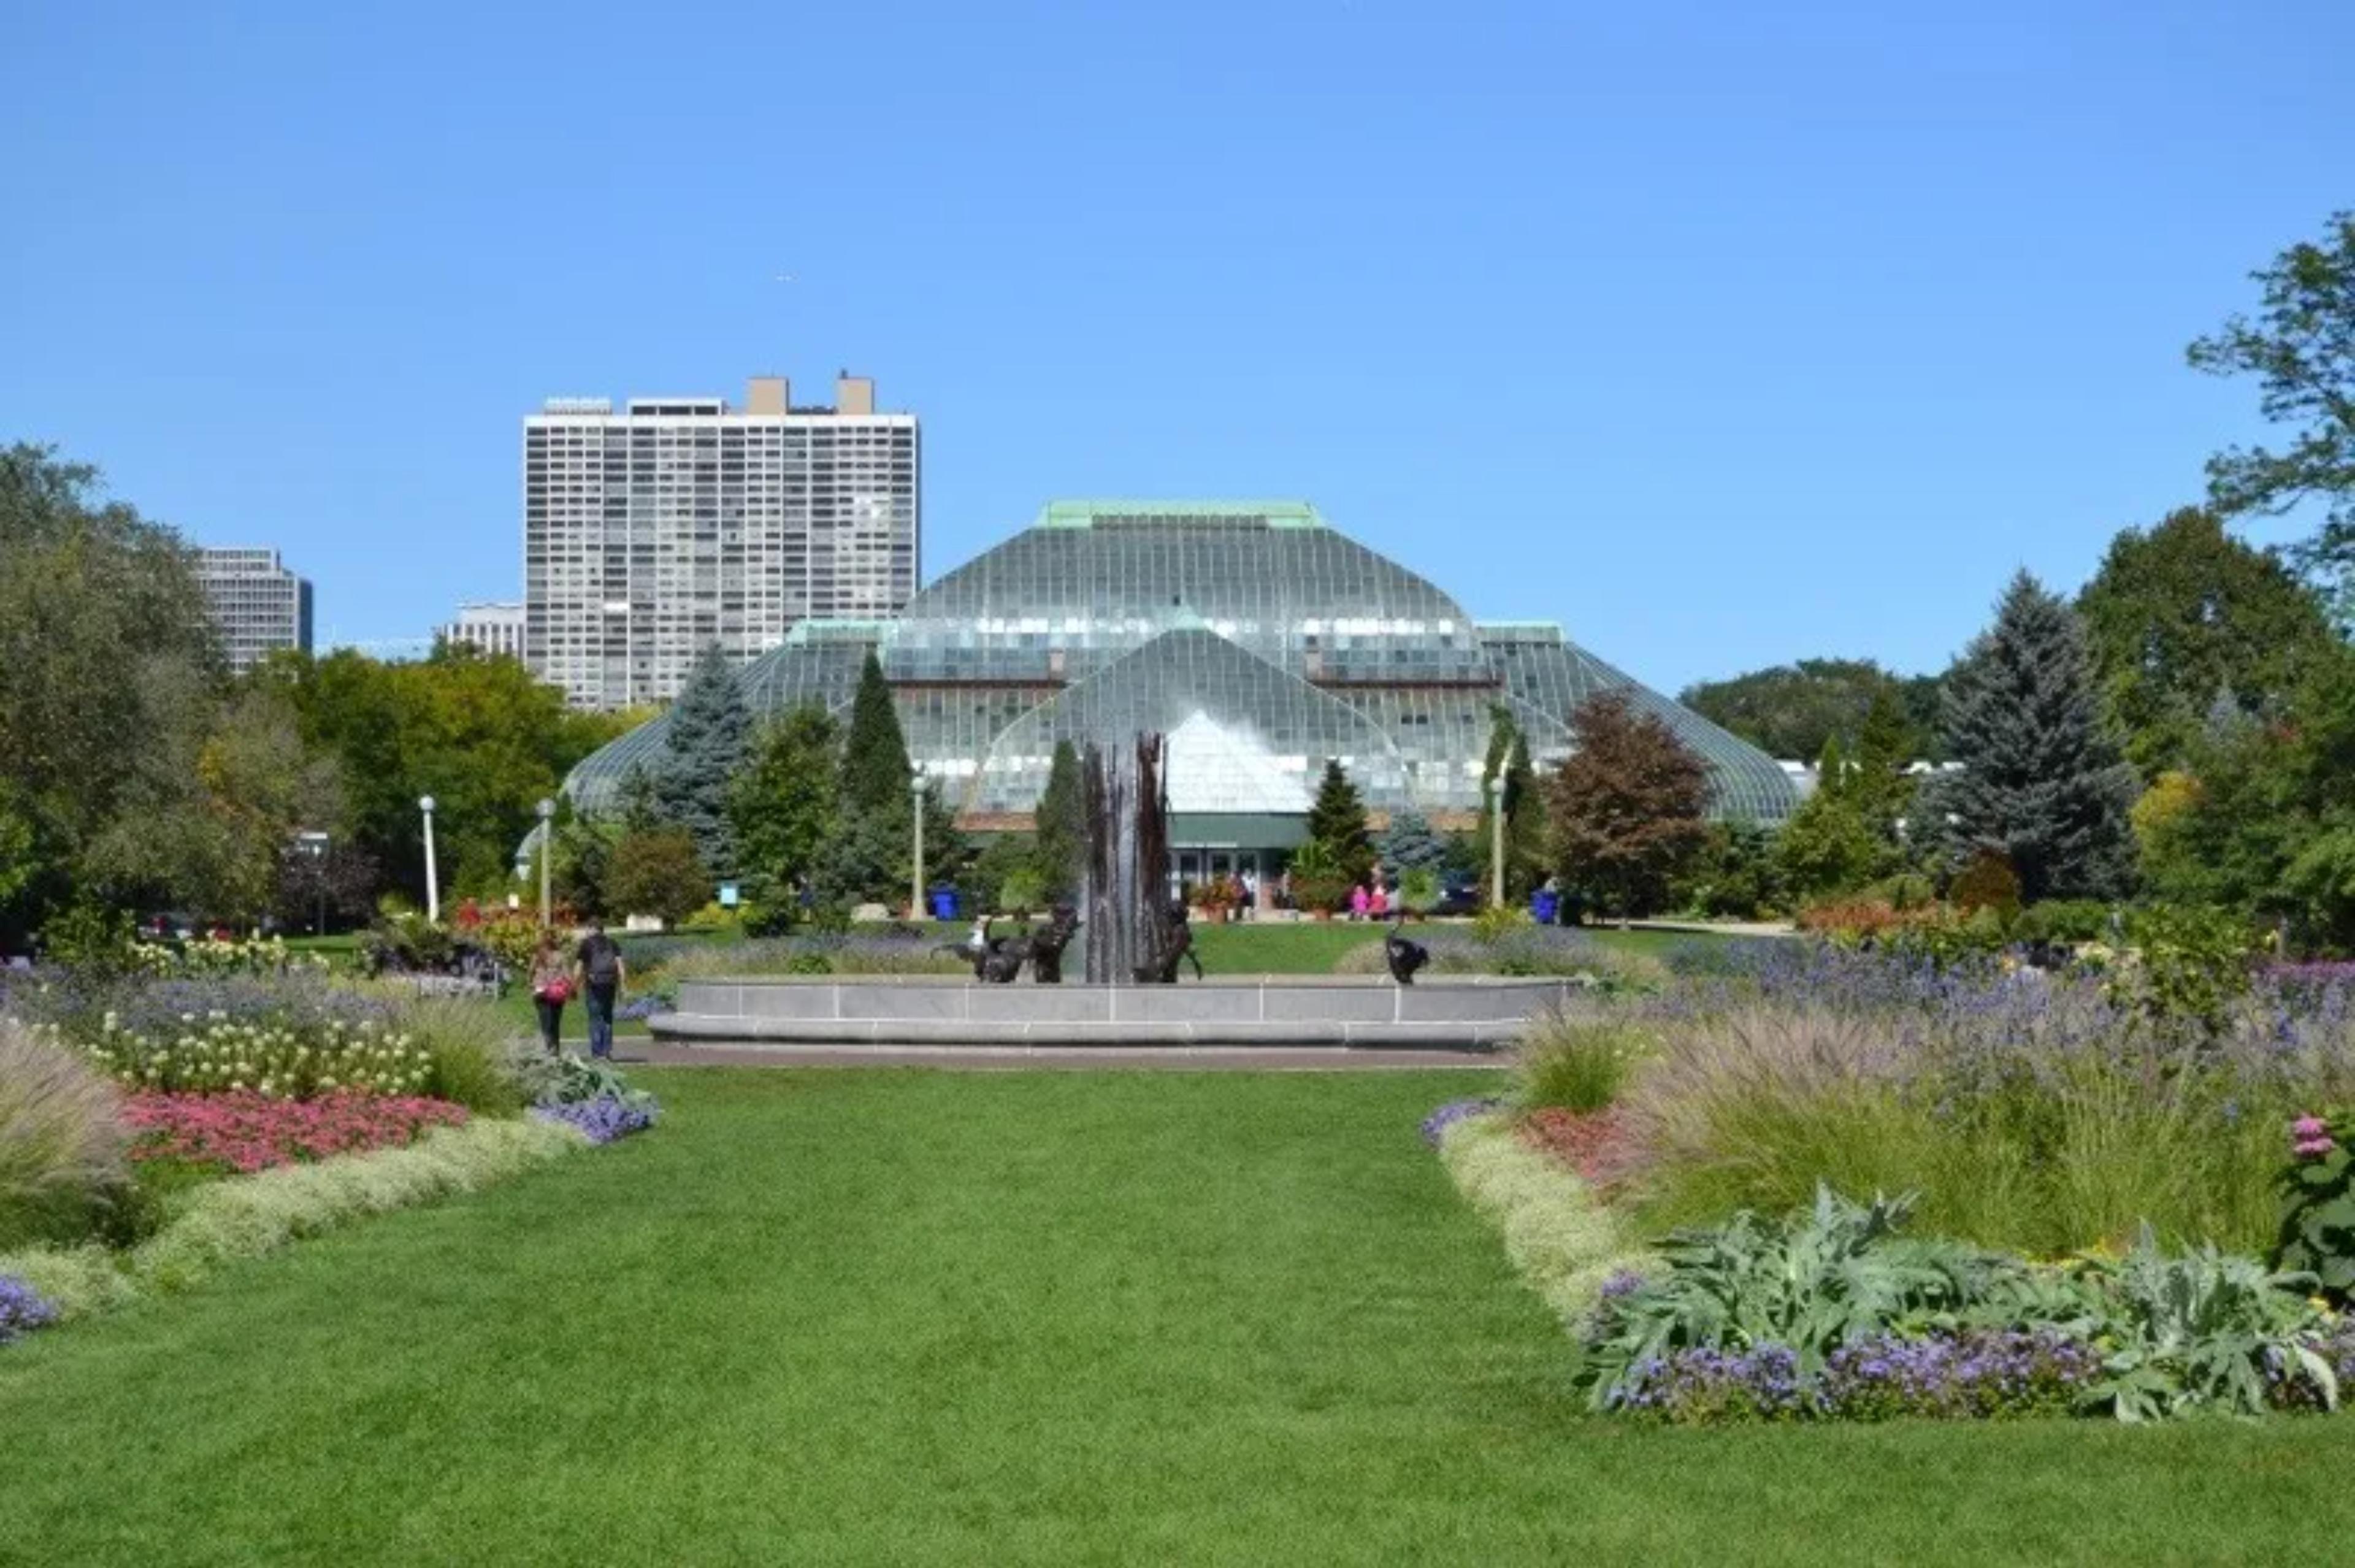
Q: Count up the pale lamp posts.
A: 4